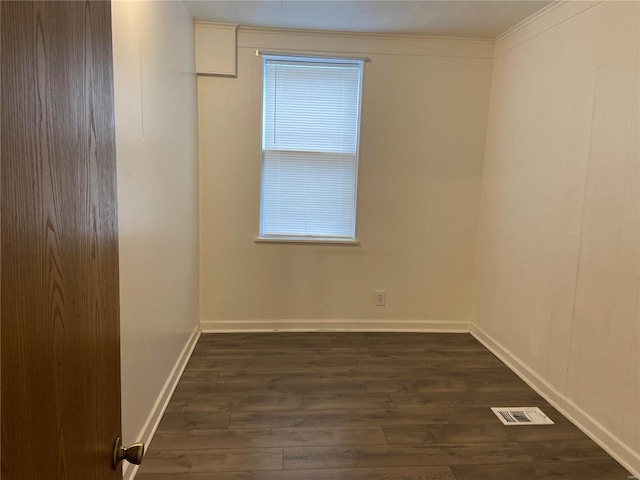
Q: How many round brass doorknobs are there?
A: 1